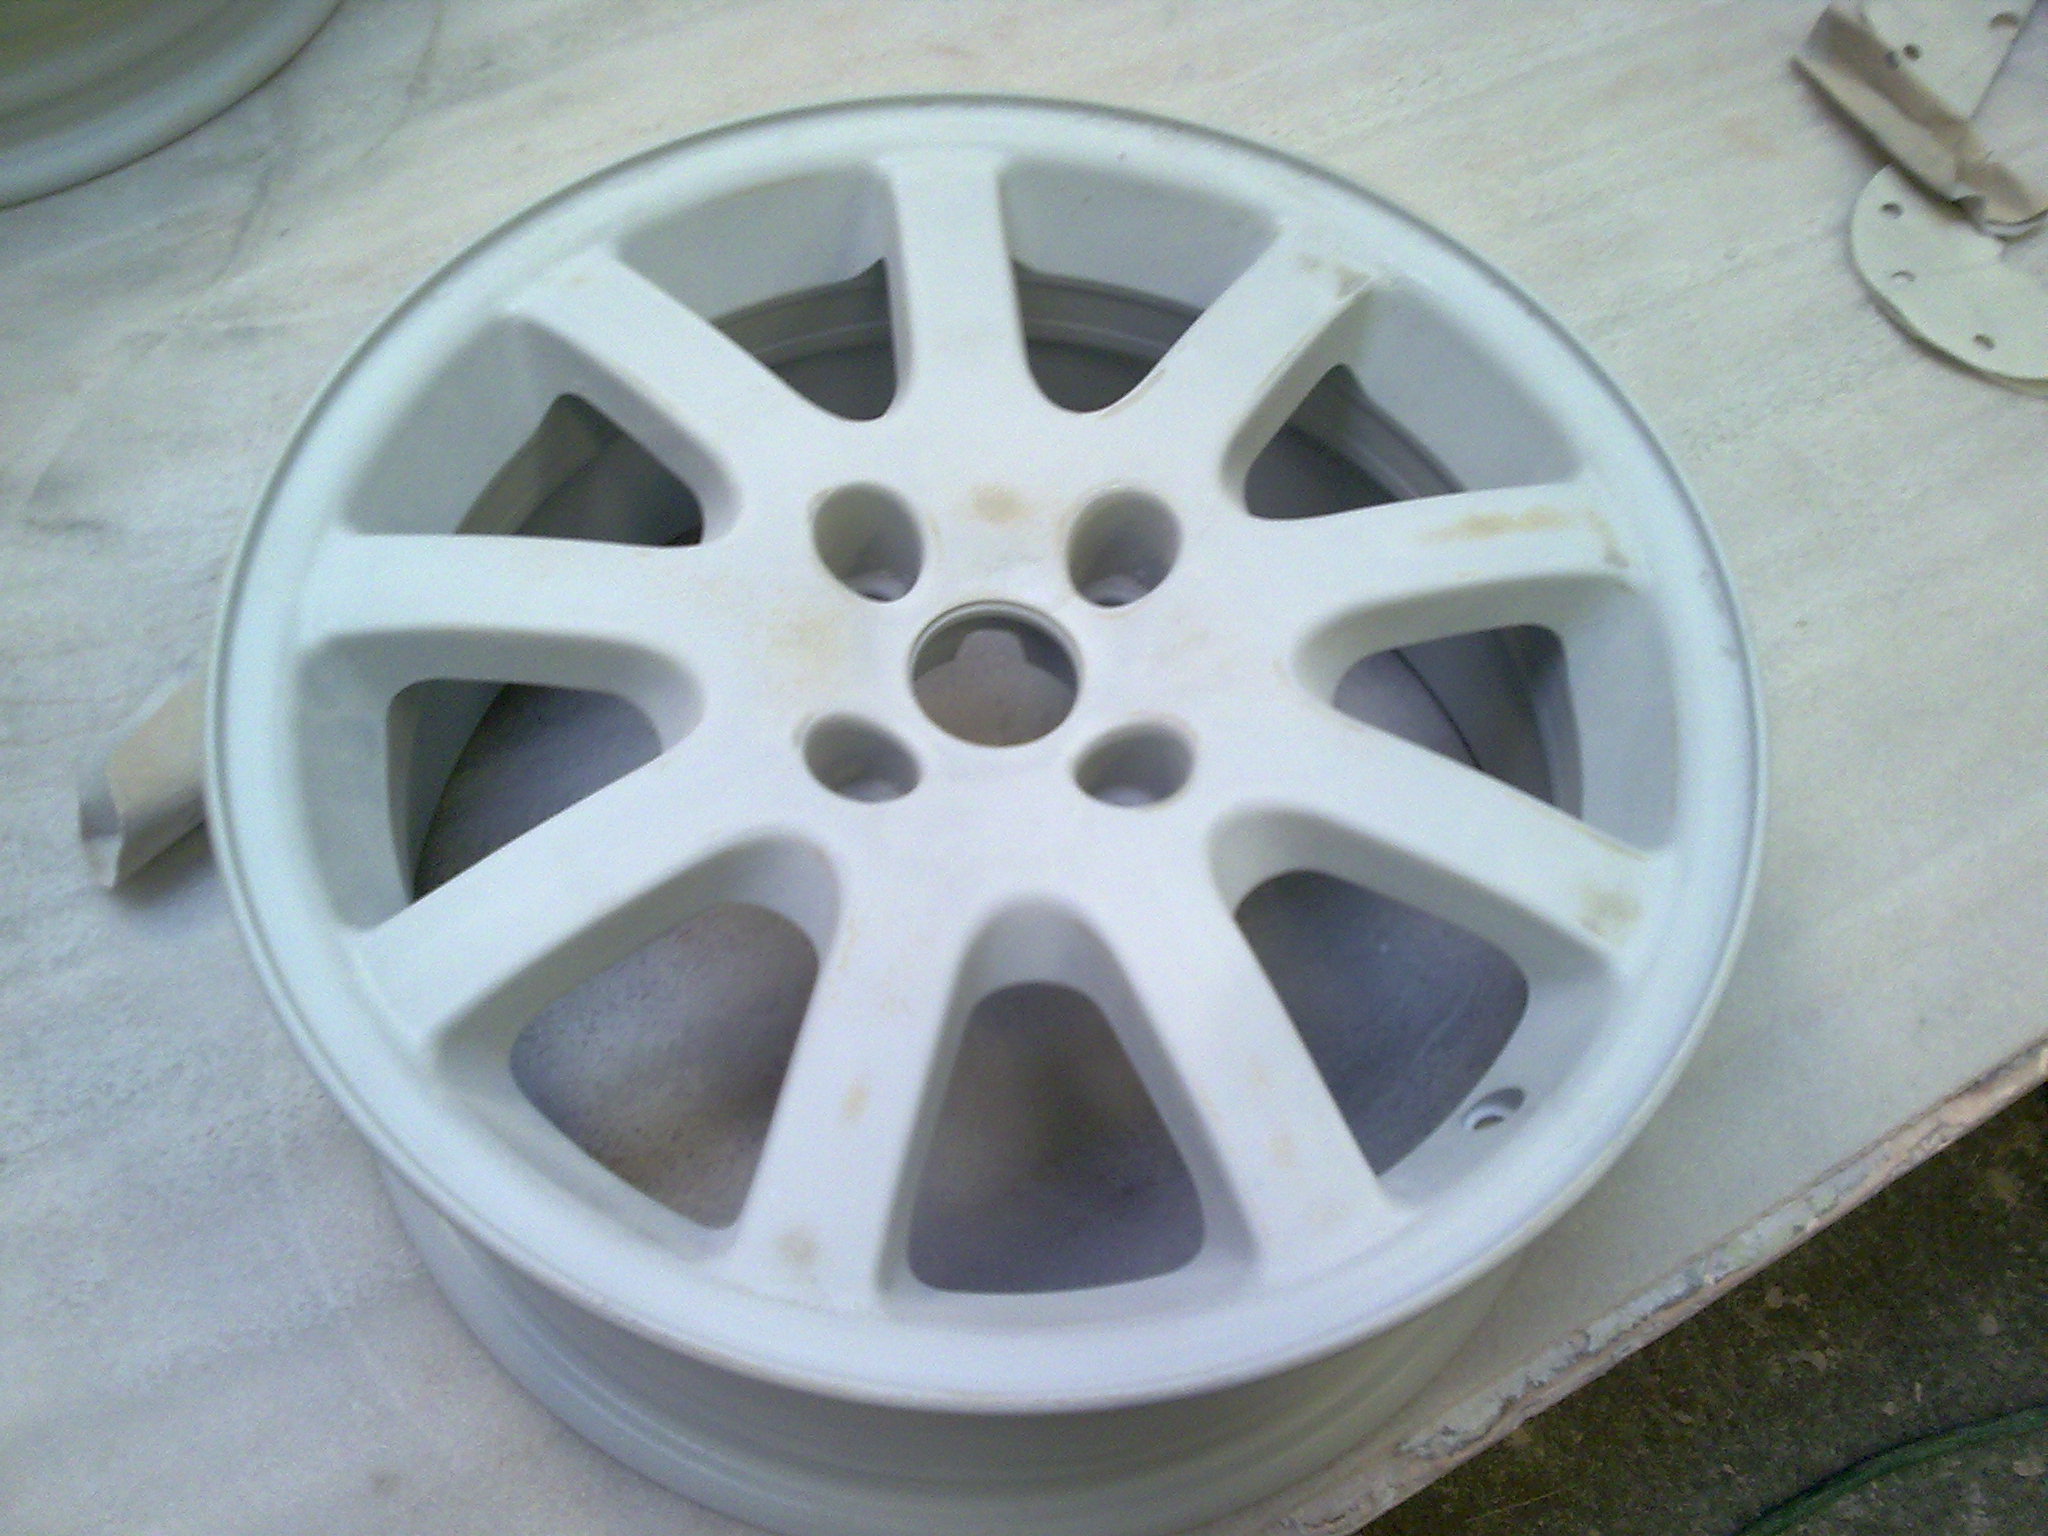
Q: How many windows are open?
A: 0